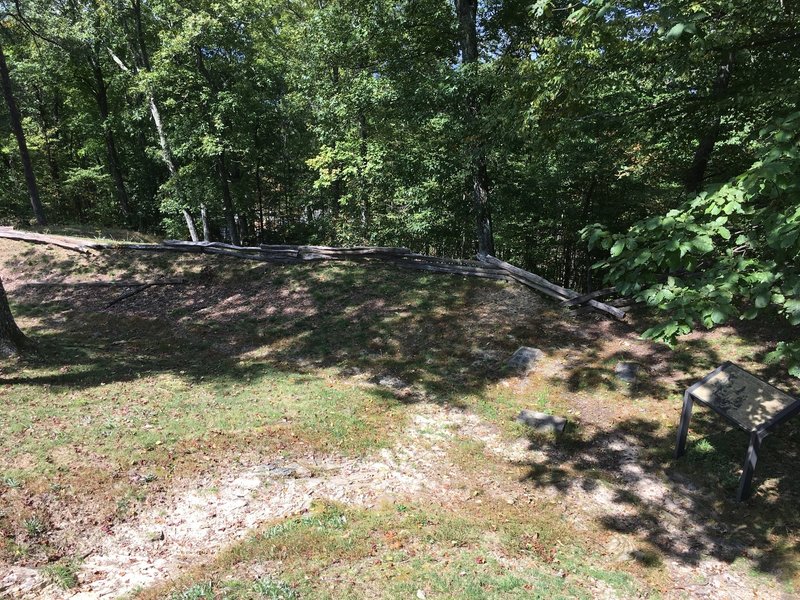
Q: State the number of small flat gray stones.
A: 3